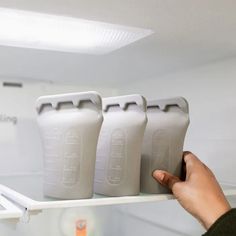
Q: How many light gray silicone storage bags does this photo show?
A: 3